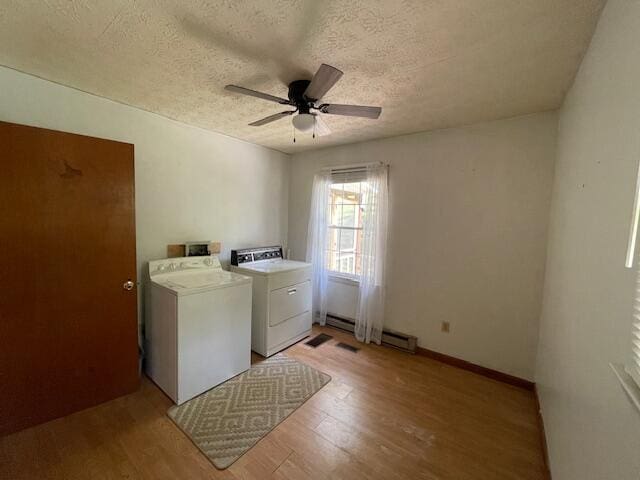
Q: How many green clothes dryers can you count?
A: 0